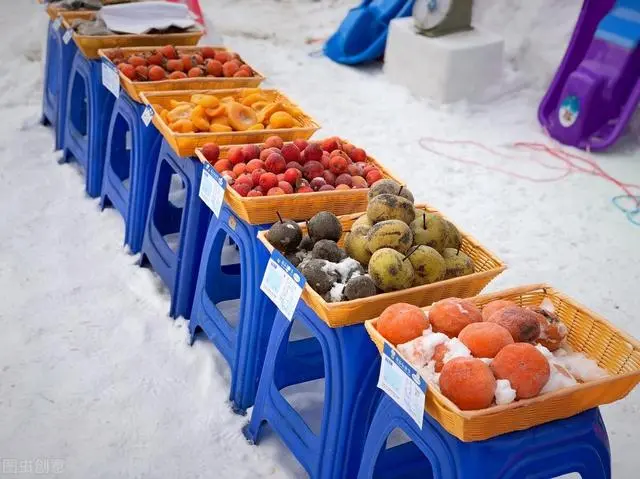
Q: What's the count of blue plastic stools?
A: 7